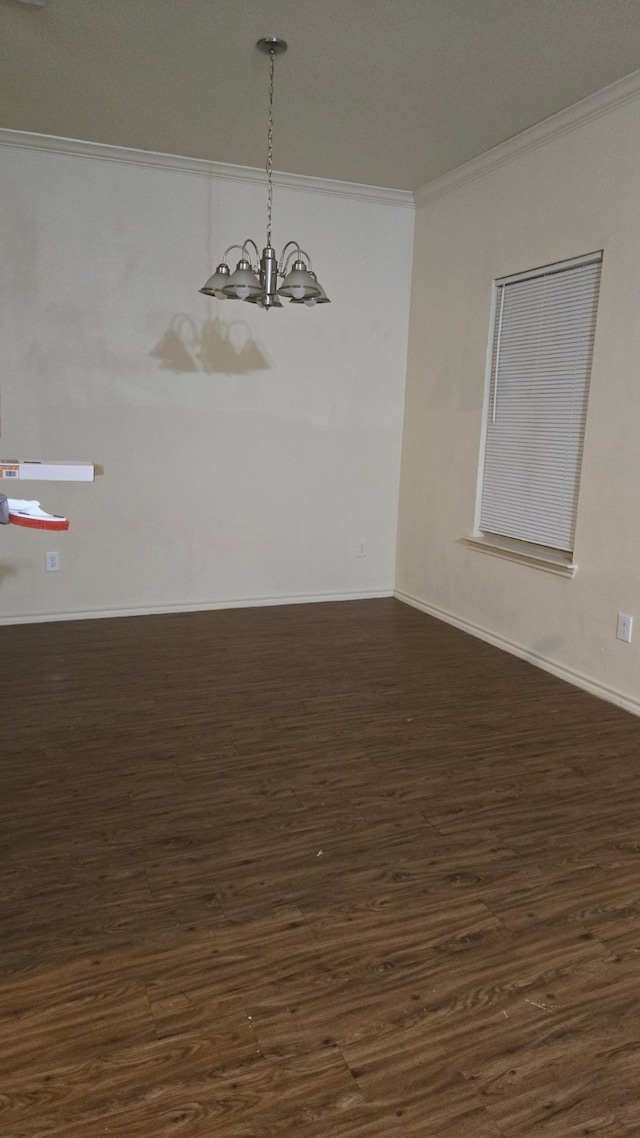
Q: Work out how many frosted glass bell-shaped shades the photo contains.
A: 5